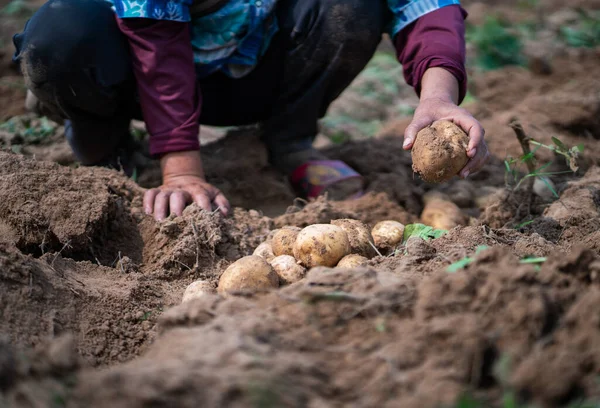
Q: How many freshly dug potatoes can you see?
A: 11